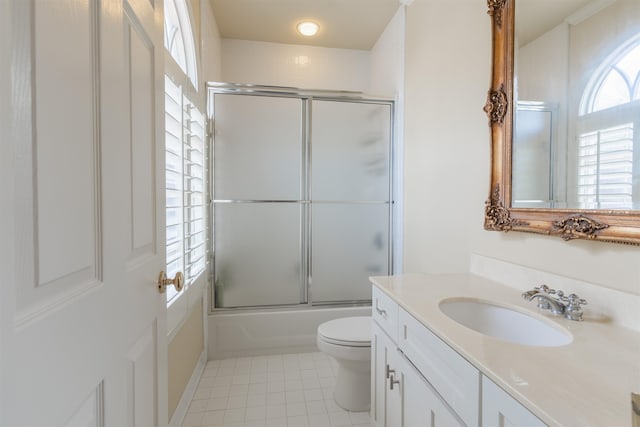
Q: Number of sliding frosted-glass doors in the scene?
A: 2